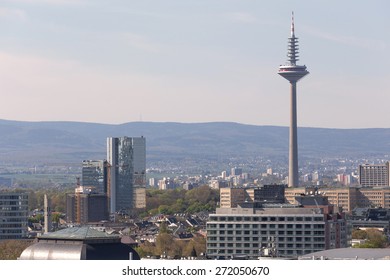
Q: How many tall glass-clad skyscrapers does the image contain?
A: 2